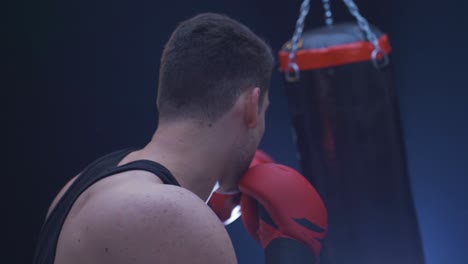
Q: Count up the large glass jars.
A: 0